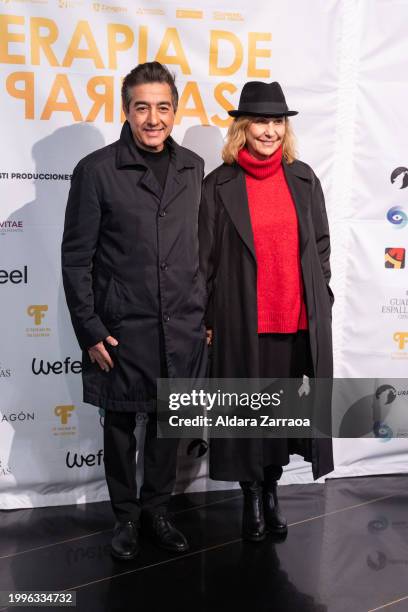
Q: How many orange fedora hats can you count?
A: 0